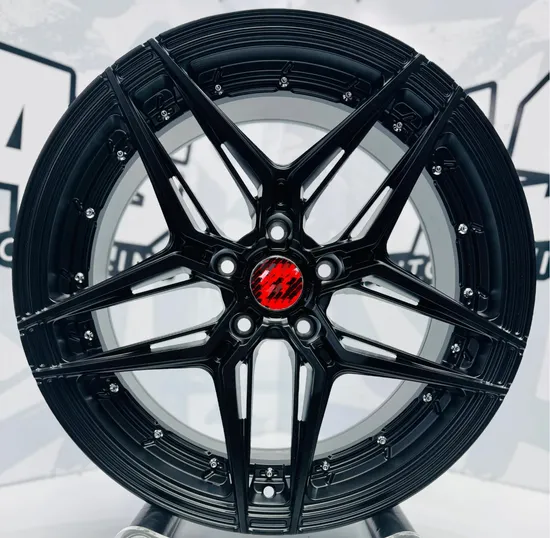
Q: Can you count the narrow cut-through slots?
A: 10